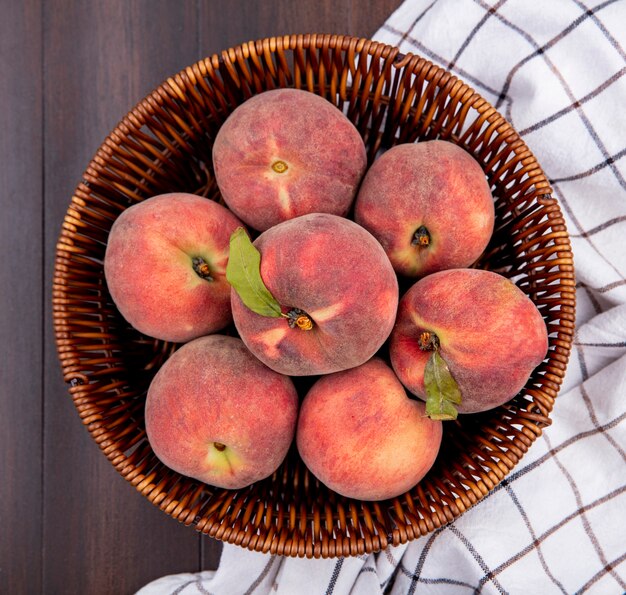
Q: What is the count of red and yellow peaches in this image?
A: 7